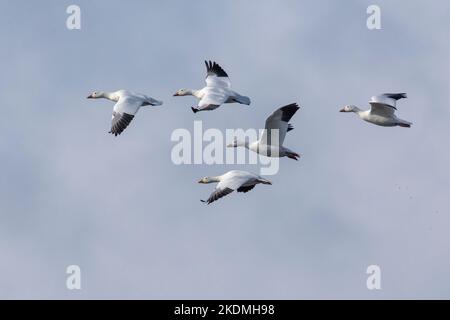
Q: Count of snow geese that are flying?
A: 5